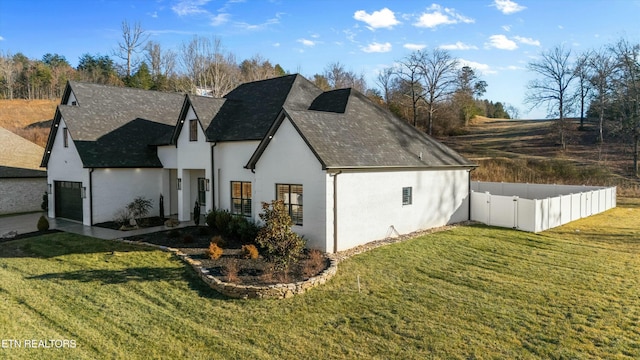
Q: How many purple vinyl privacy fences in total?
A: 0